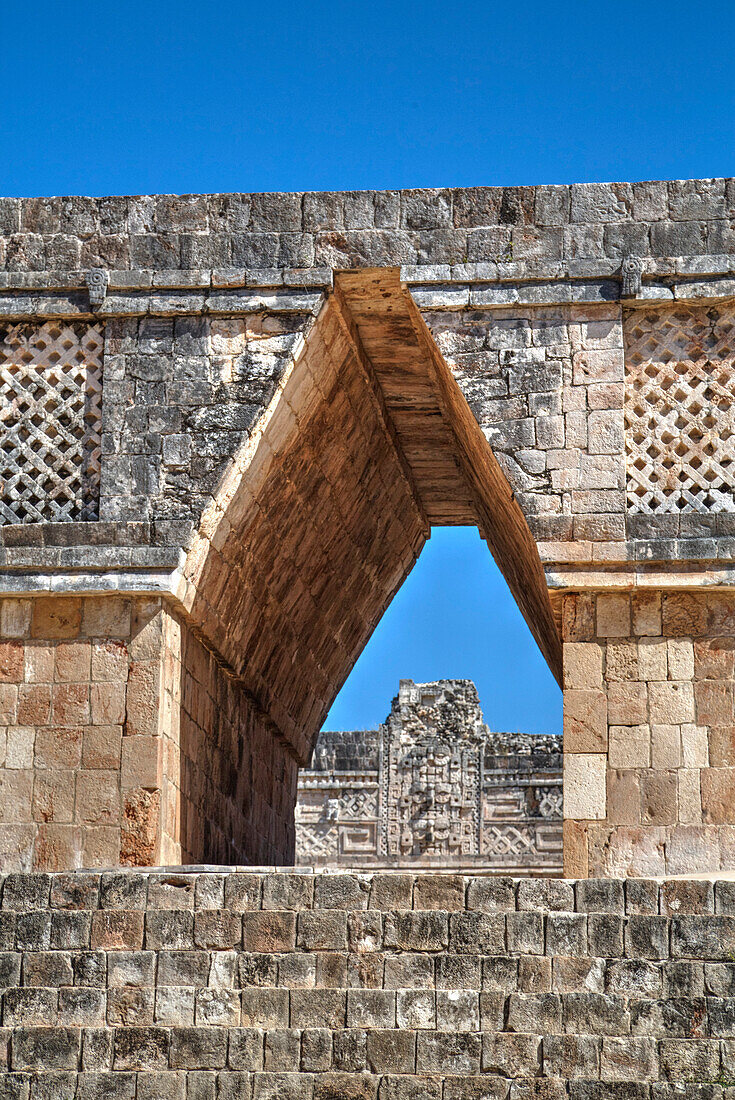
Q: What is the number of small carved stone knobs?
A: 2